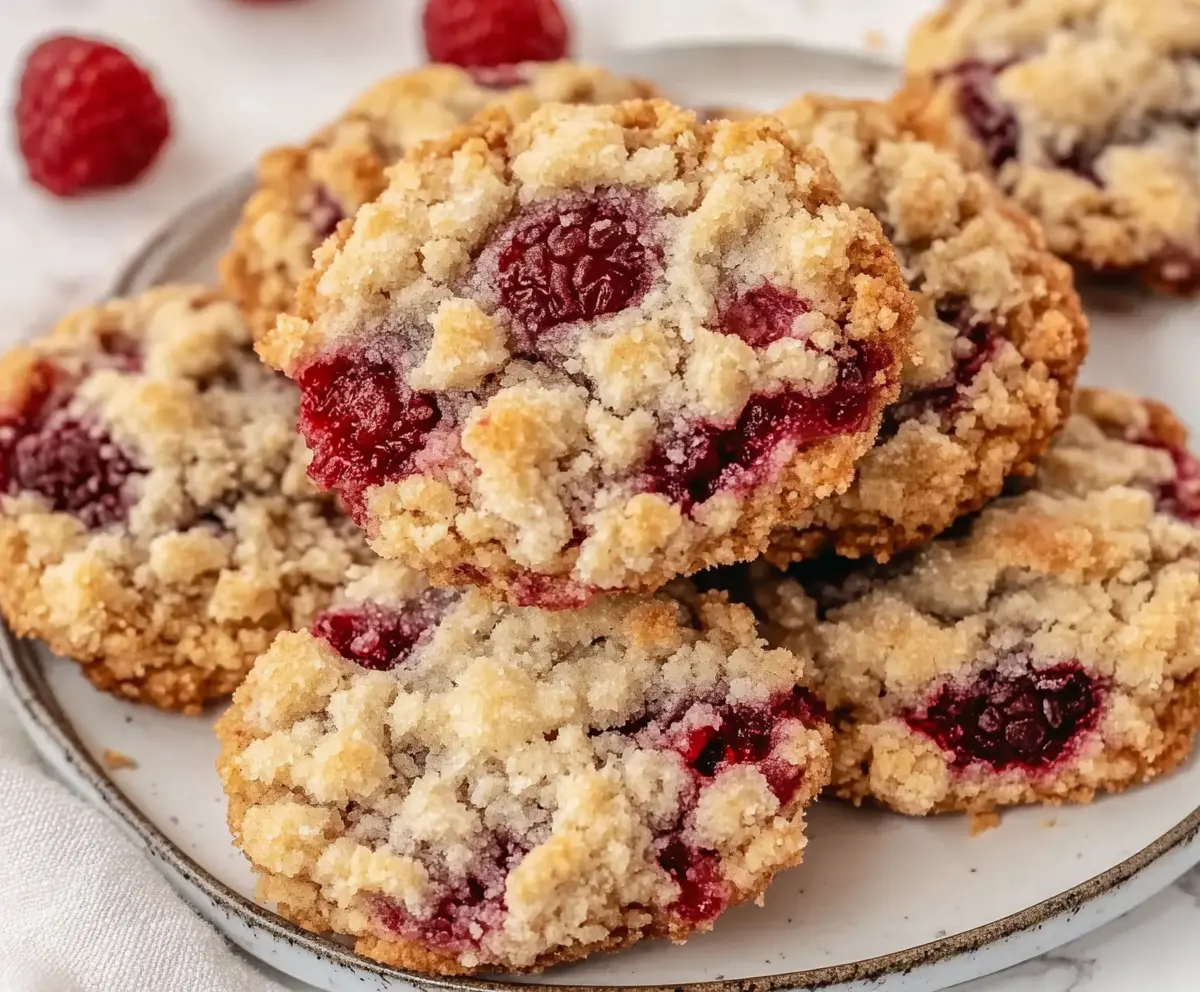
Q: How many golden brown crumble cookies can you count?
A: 7